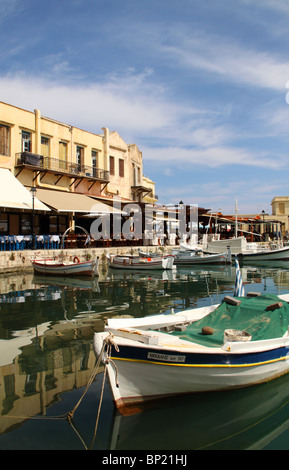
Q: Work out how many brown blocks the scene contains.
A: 3